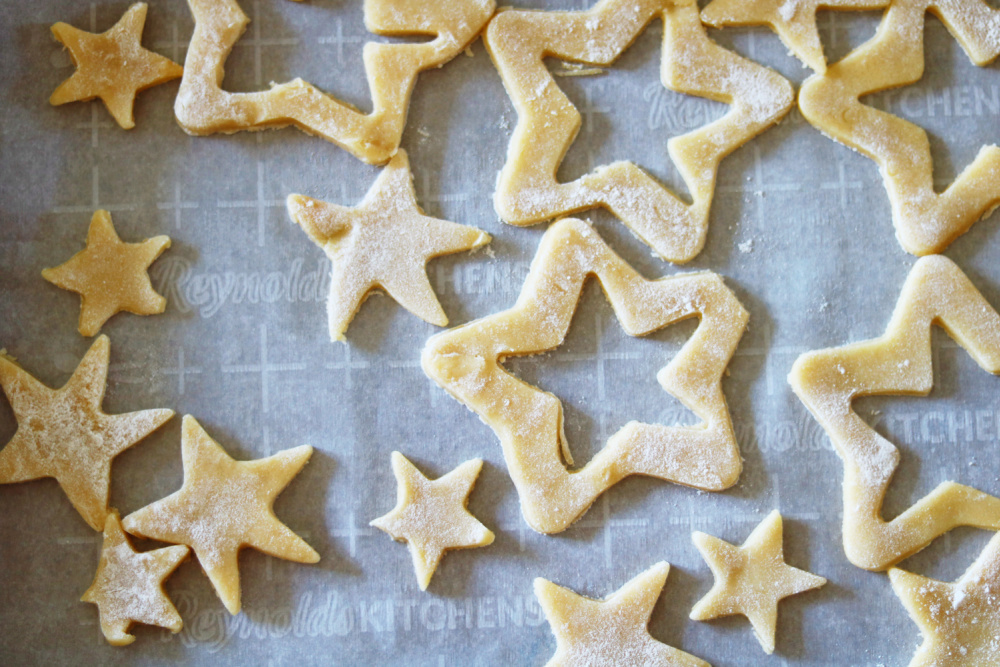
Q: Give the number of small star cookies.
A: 5